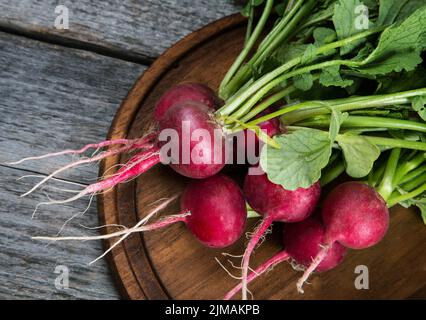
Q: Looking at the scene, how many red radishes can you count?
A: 7